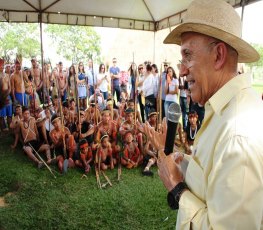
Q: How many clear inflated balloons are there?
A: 0